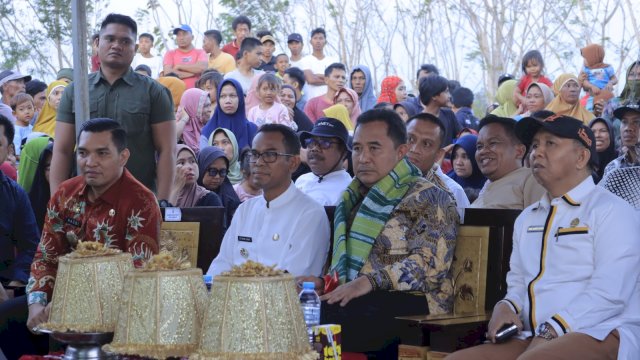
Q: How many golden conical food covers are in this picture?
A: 3